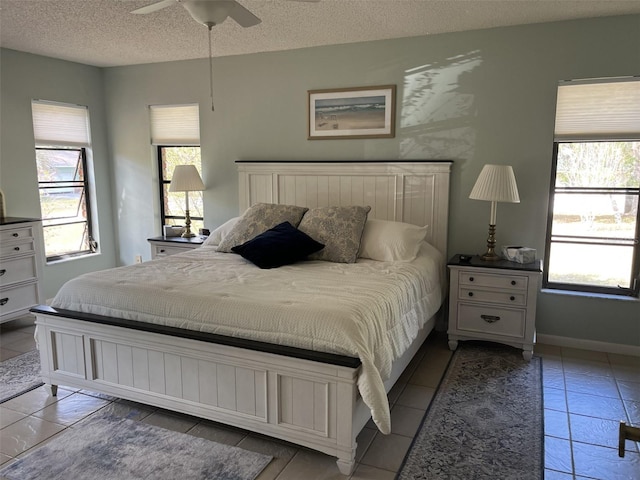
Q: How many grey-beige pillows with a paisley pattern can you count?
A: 2